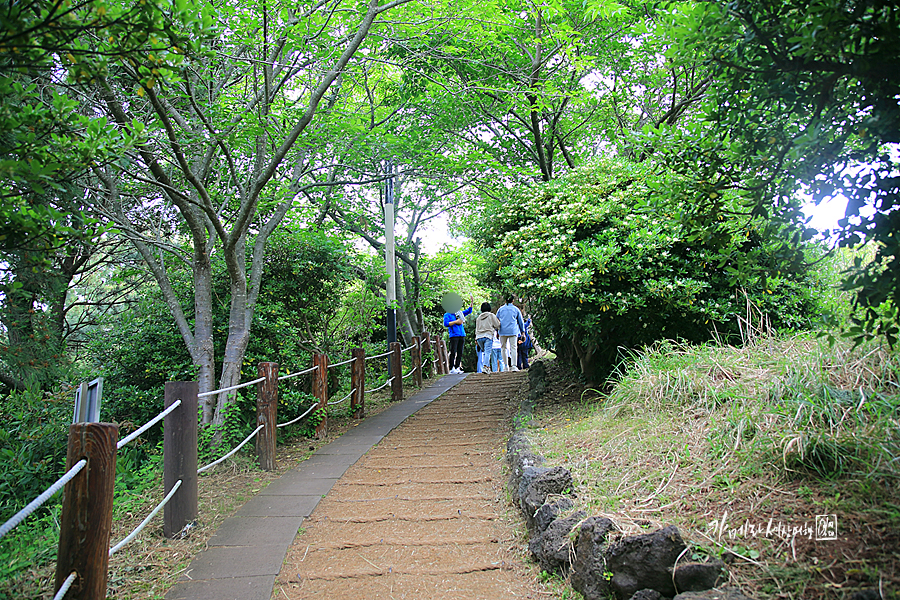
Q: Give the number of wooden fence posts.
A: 10